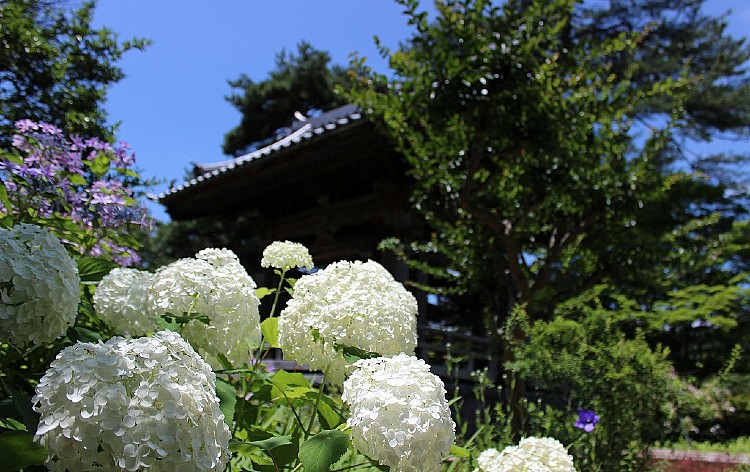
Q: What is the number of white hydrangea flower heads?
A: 8